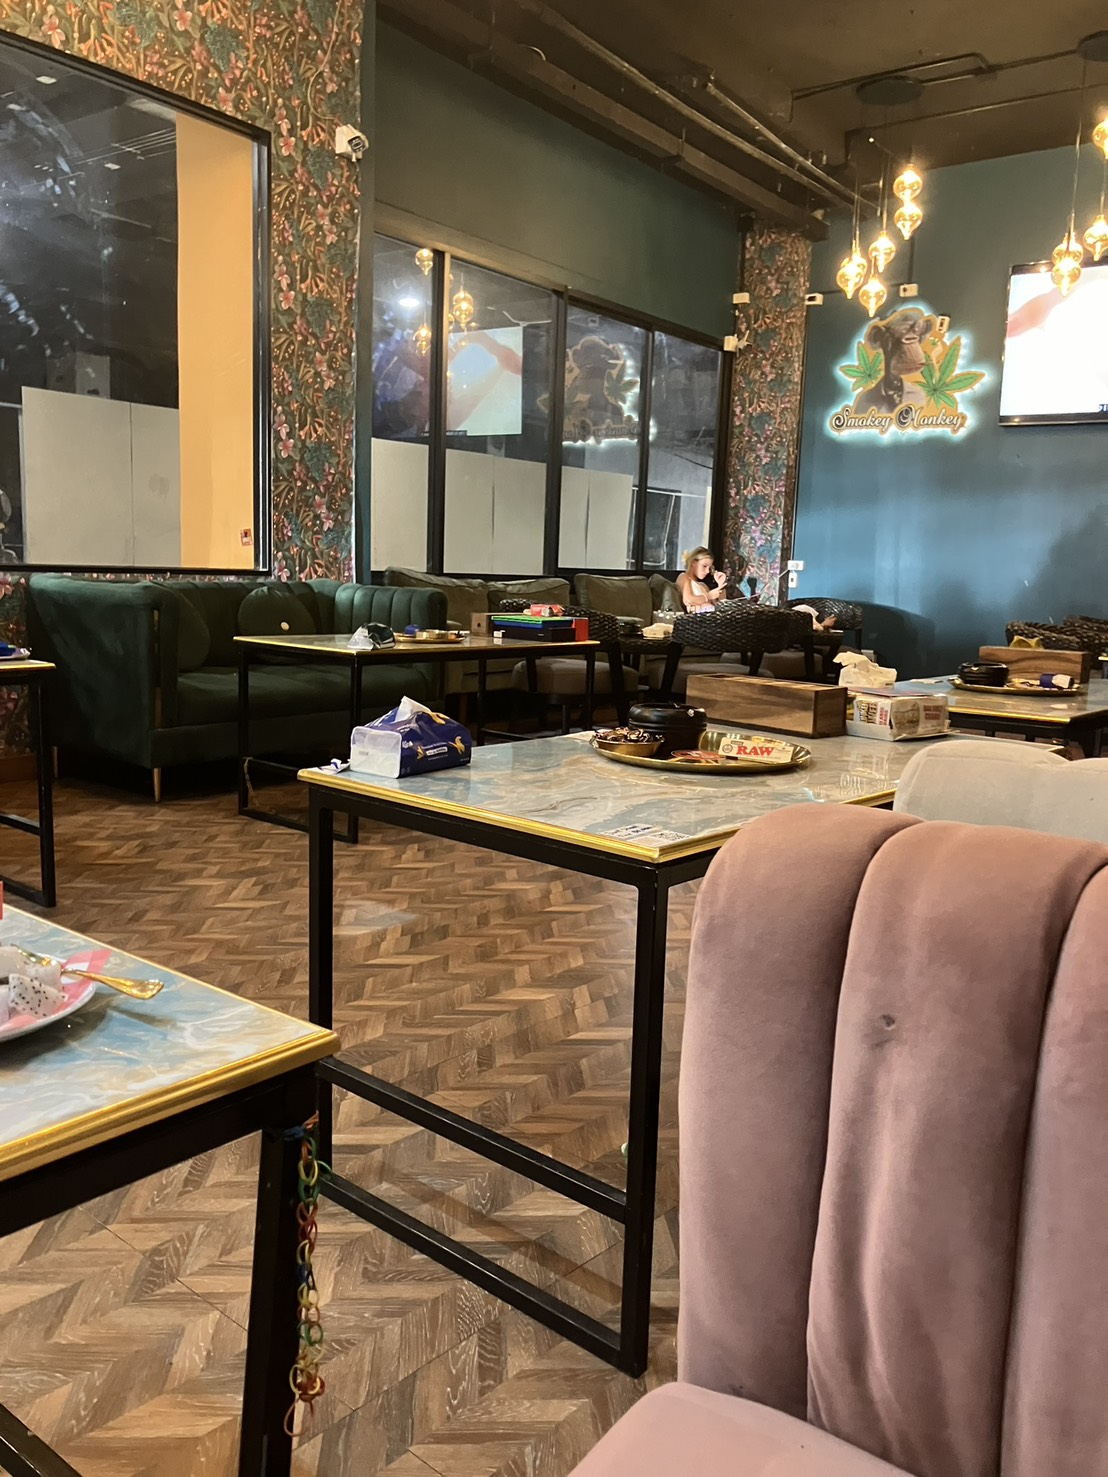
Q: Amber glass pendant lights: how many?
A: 10